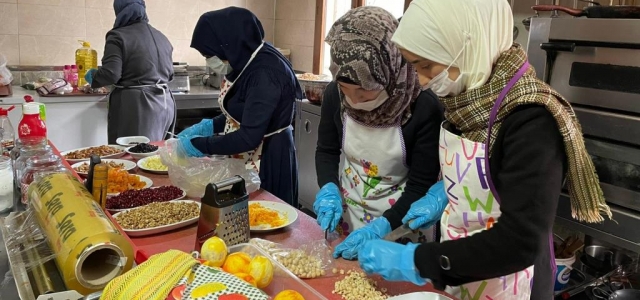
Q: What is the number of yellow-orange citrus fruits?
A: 5